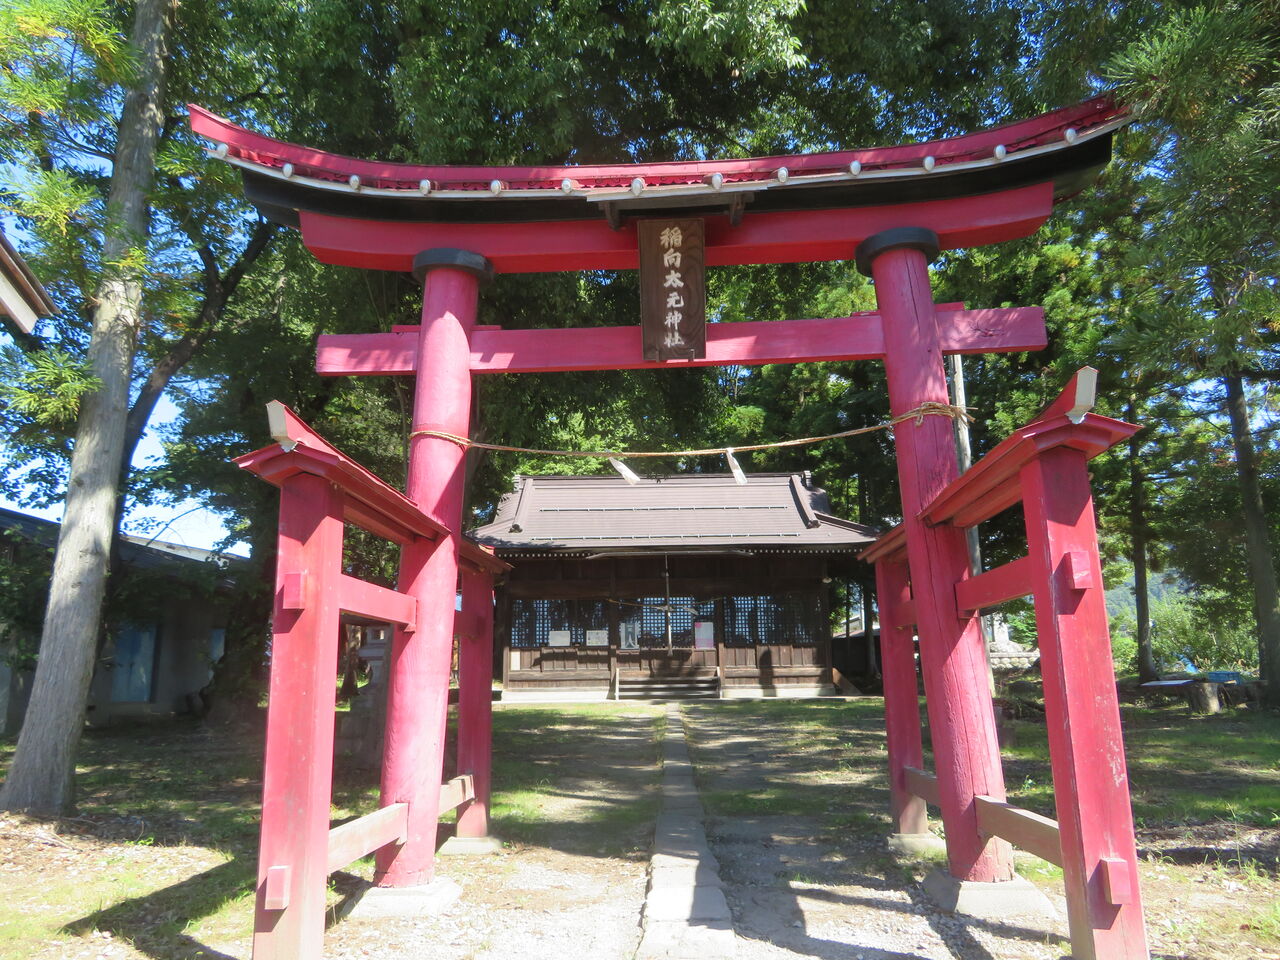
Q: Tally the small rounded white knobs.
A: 13